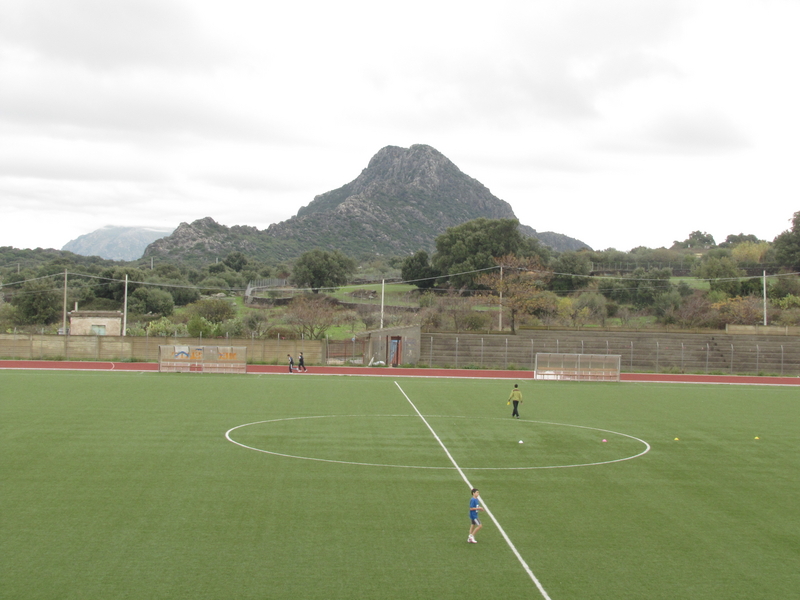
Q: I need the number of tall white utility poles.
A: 5